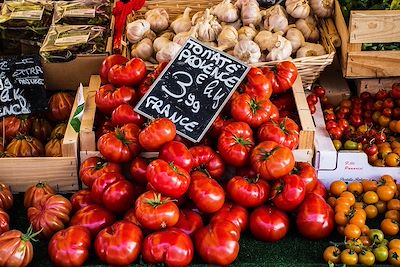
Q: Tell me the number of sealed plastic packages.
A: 3